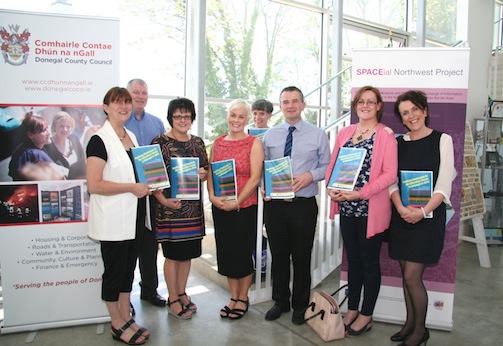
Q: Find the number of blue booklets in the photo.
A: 7